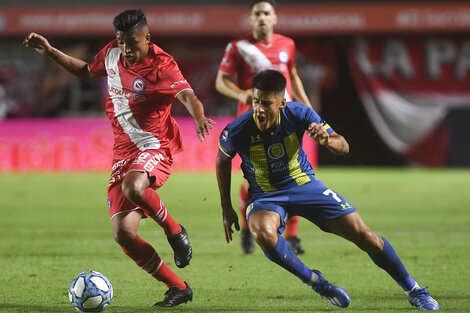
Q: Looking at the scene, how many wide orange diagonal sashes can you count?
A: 0